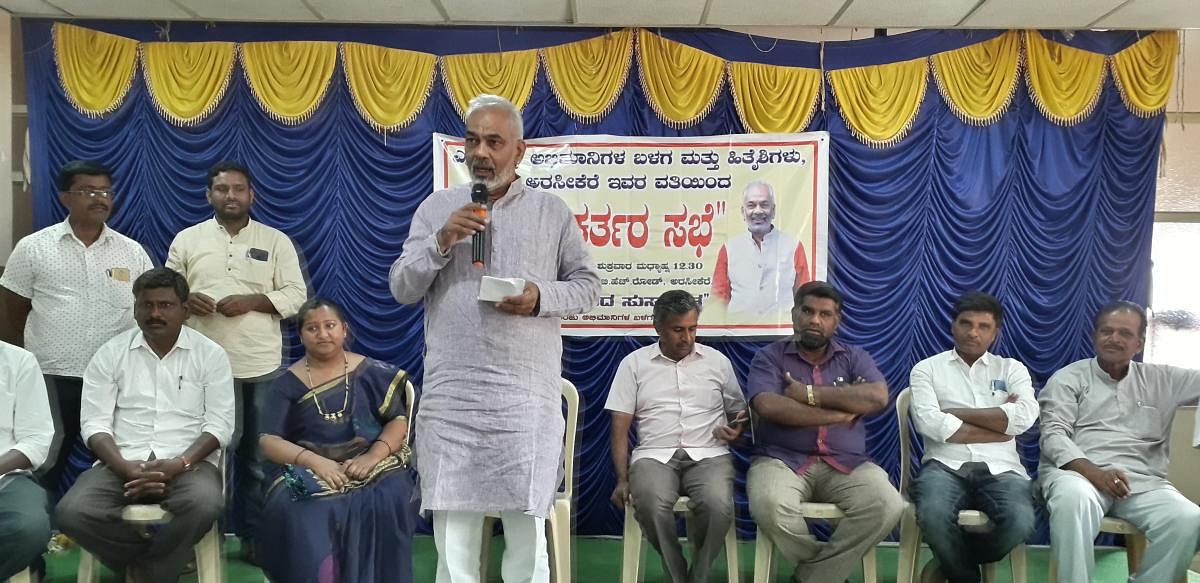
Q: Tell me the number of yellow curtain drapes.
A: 12